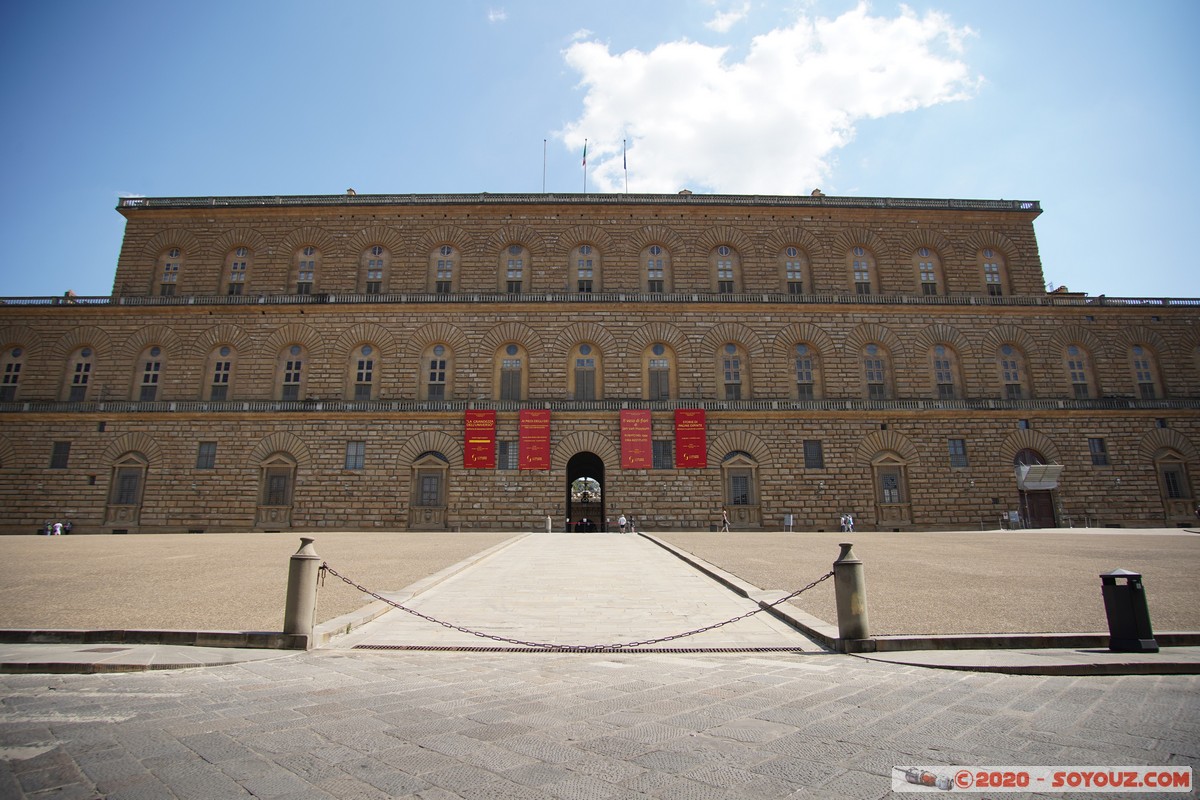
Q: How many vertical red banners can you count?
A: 4